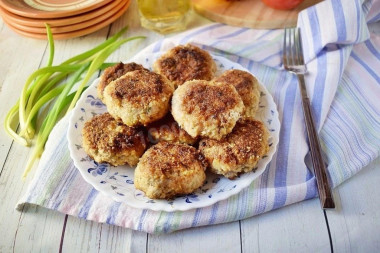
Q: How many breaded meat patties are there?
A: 9